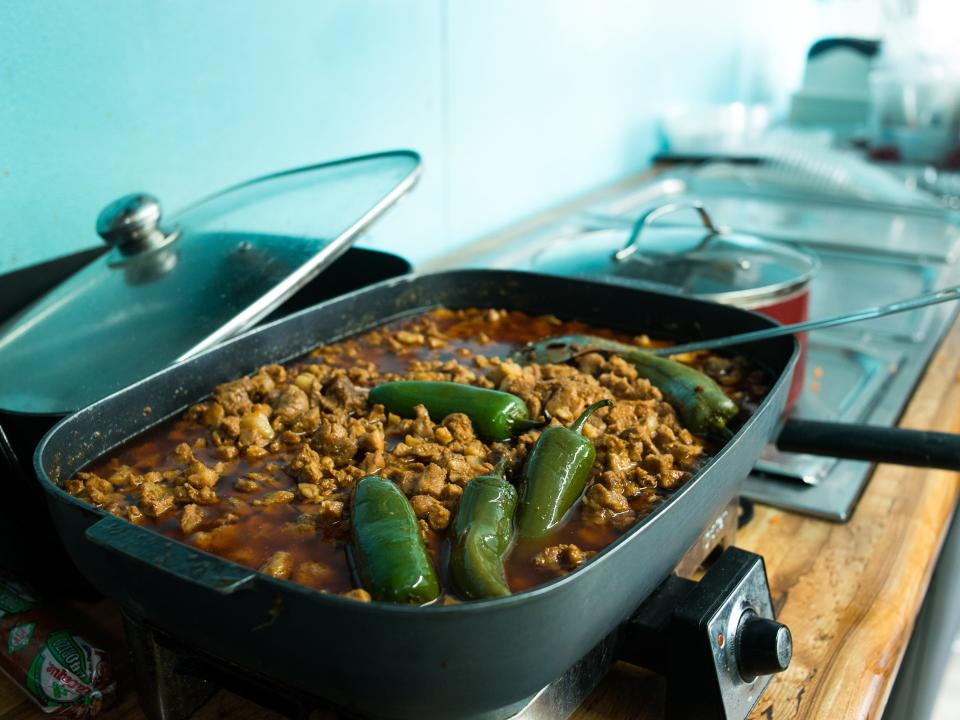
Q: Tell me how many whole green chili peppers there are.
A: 5